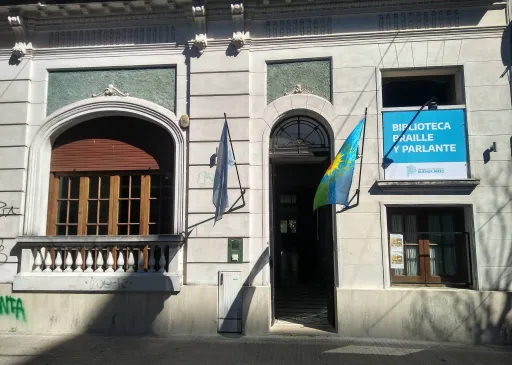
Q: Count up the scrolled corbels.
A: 3